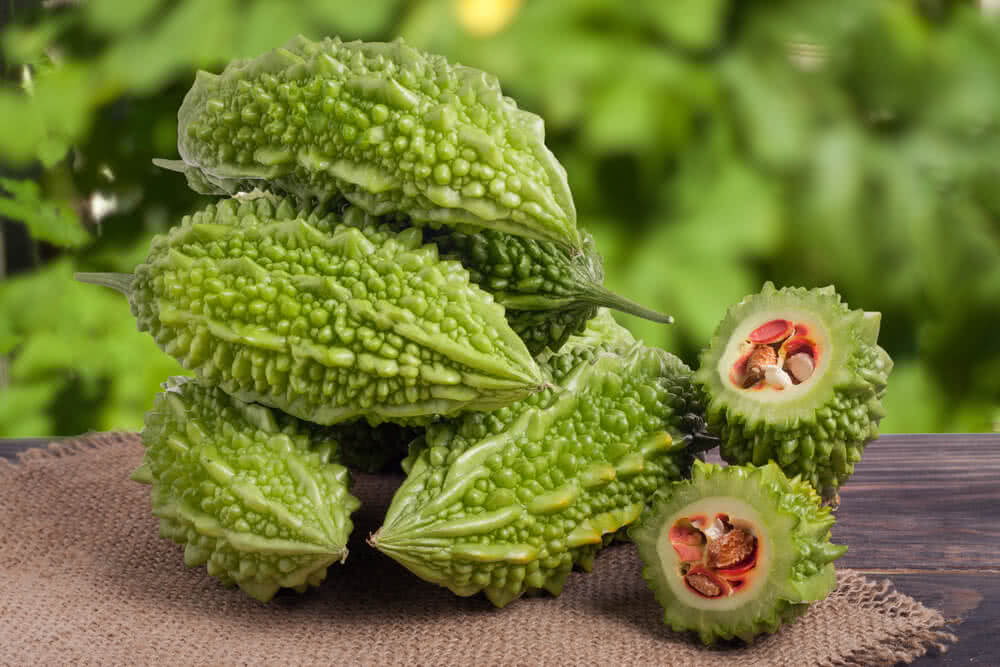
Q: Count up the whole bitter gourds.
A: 5